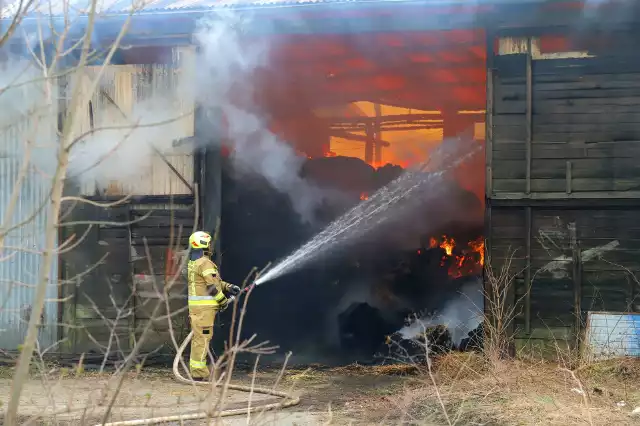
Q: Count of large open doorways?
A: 1